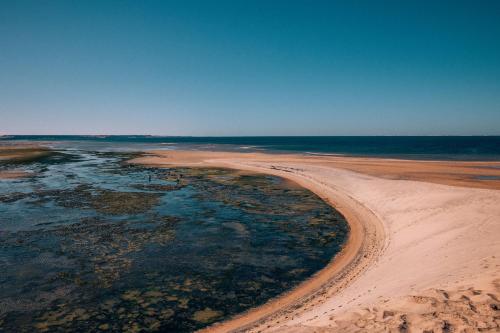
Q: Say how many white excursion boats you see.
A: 0